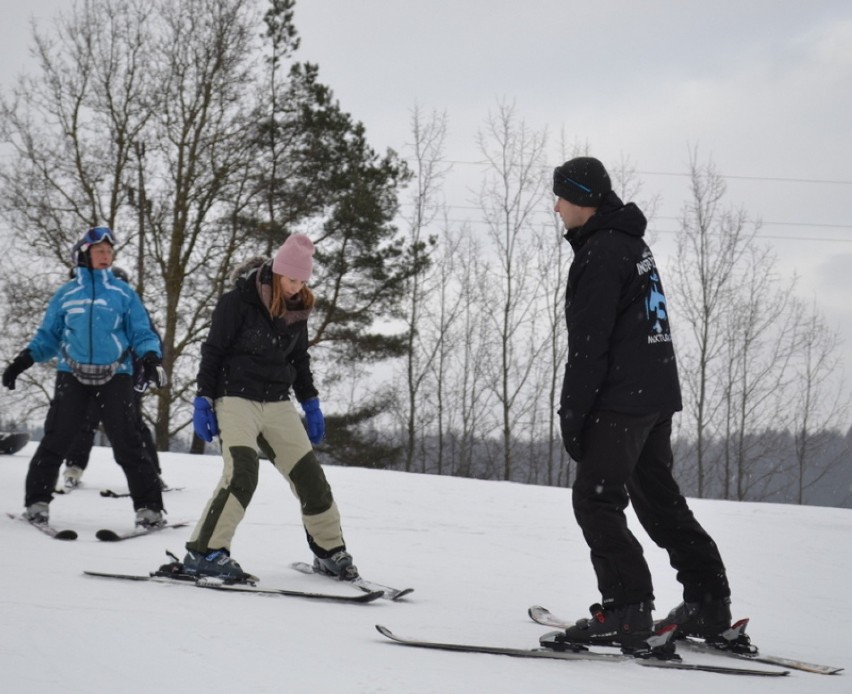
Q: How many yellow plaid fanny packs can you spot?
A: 0